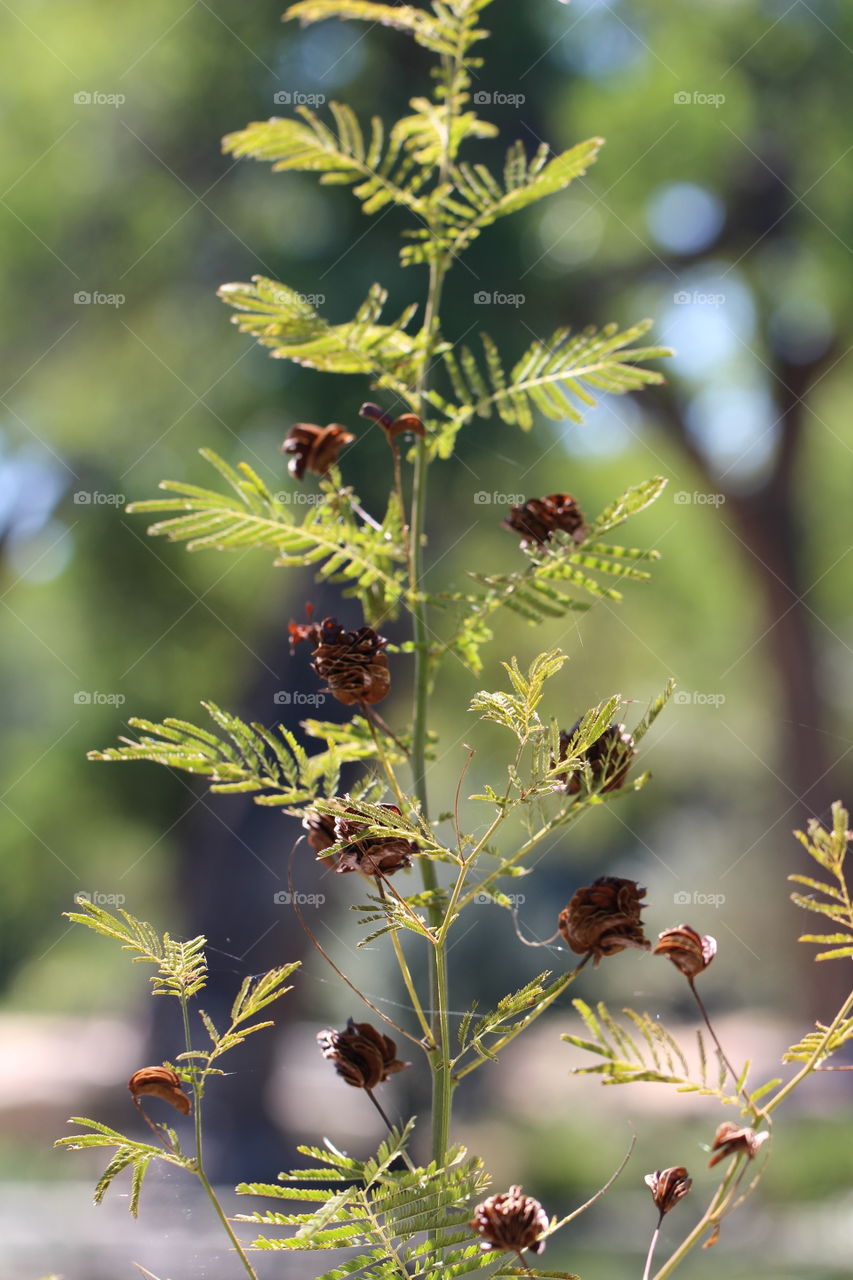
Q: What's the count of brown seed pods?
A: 13